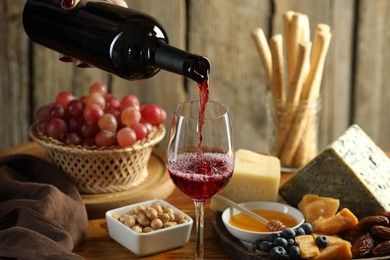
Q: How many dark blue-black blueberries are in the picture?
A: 11